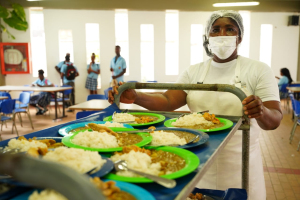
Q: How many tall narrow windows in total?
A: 9